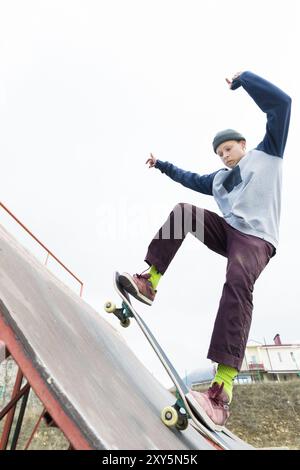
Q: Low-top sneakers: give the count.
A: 2